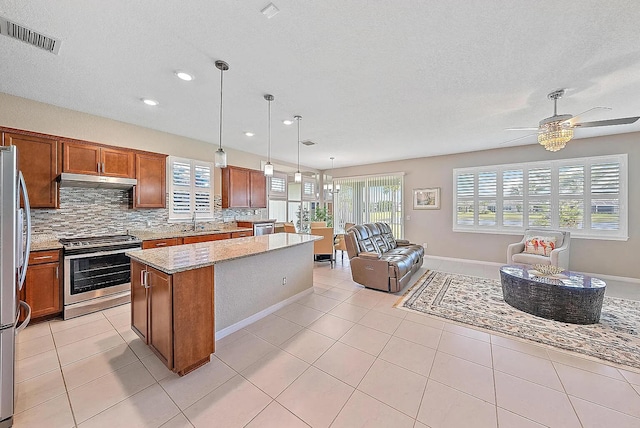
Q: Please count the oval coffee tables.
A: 1